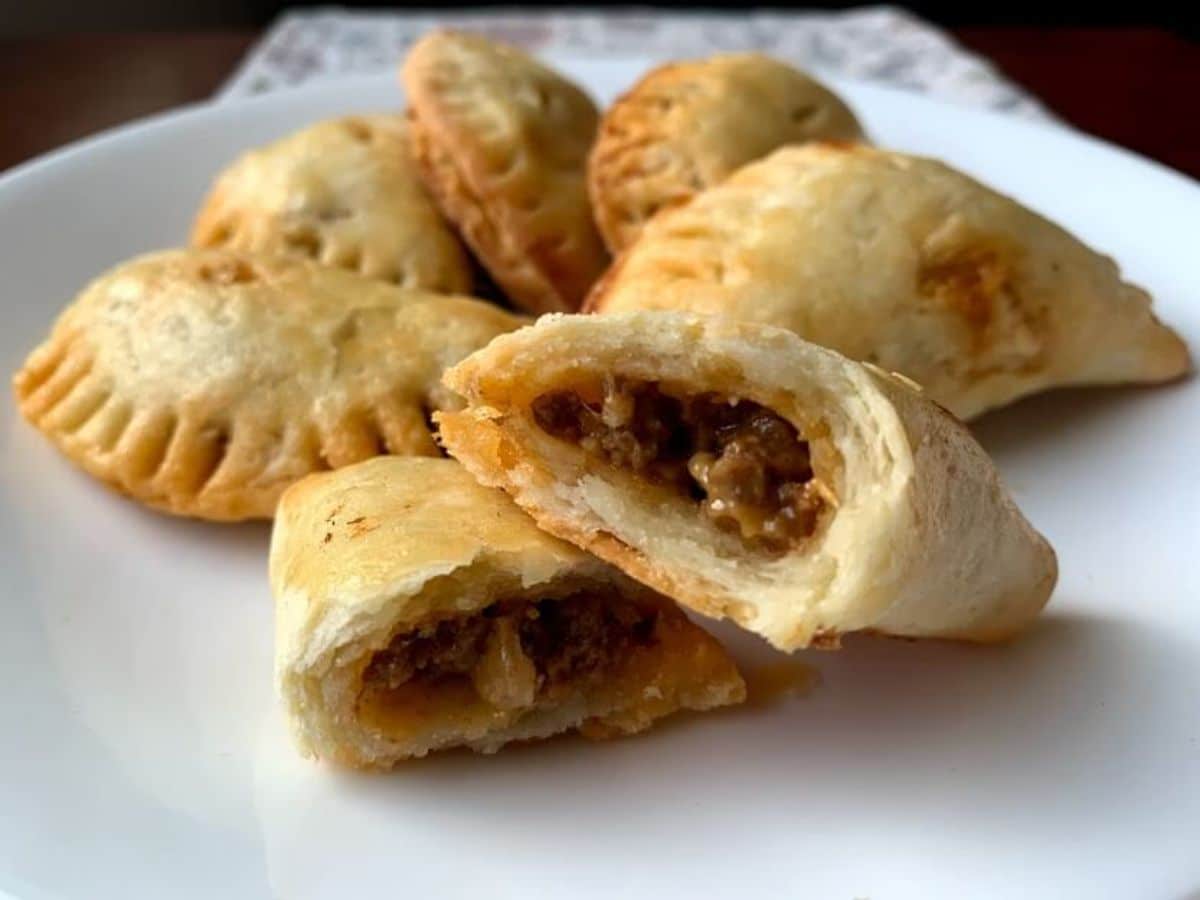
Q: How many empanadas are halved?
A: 1